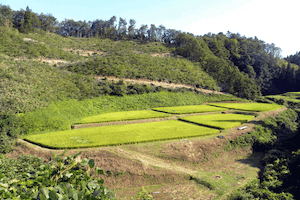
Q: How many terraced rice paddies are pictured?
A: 5